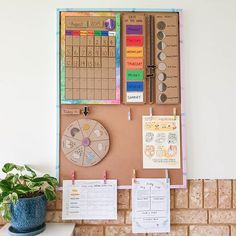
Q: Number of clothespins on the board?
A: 7